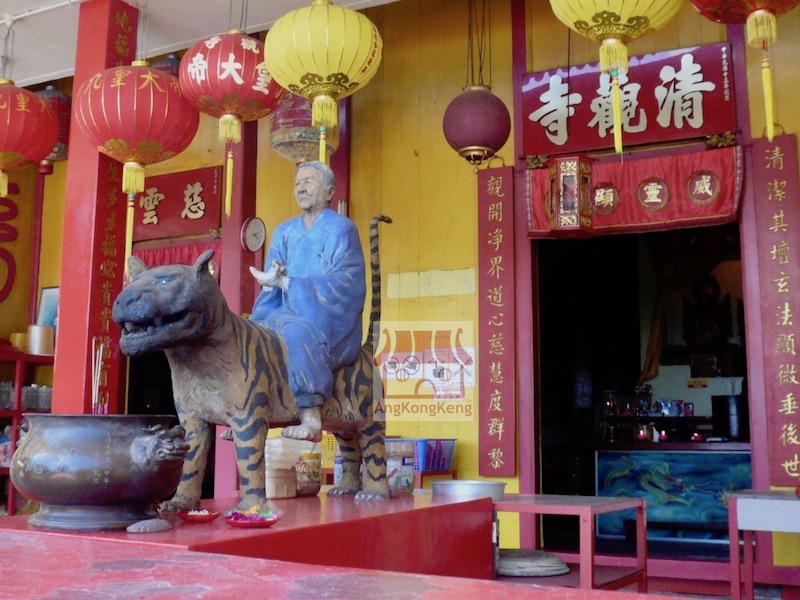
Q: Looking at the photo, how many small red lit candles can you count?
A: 3